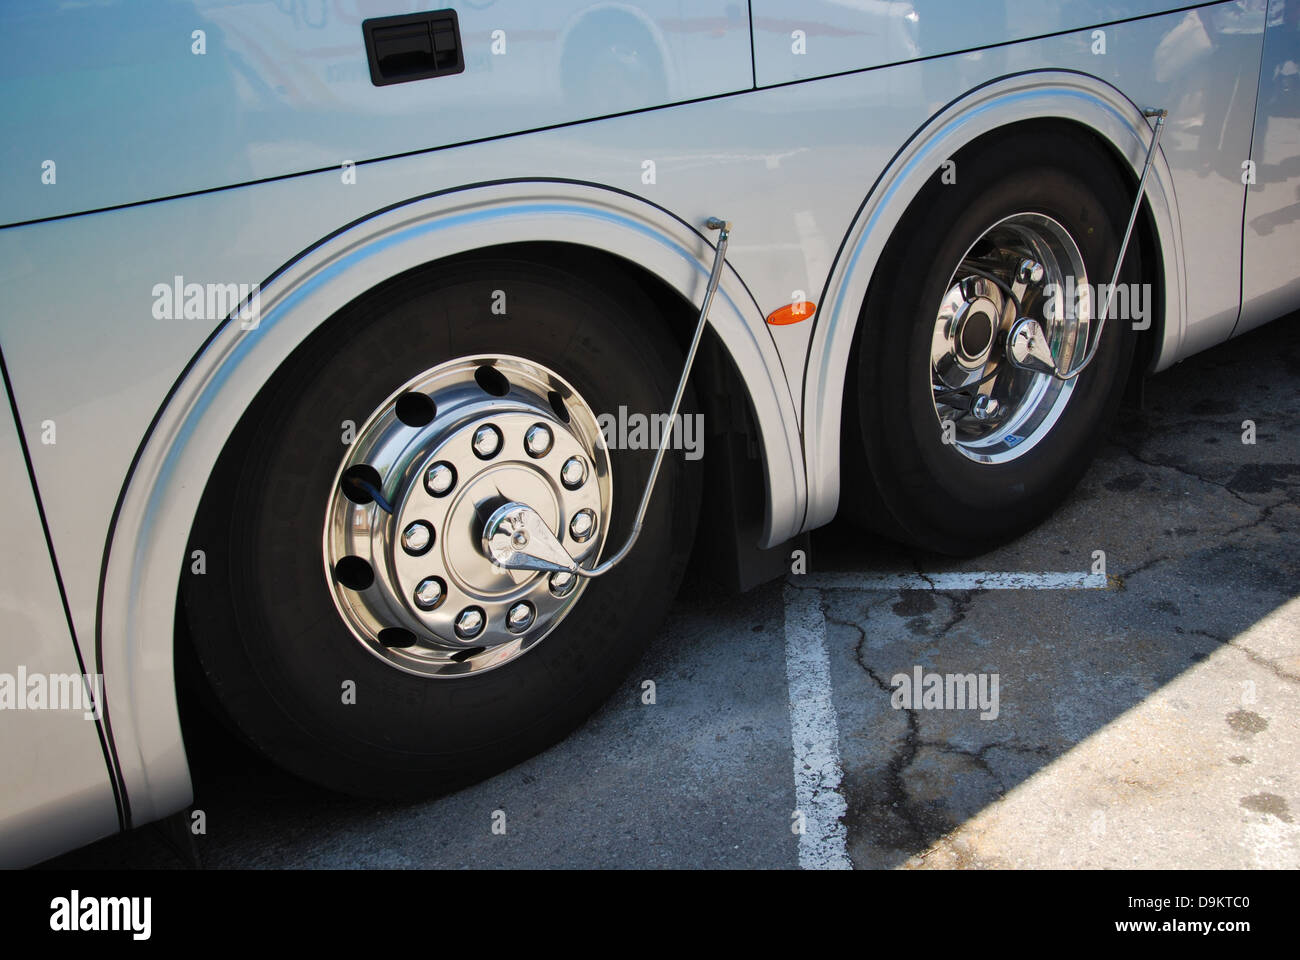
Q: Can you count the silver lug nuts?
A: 12